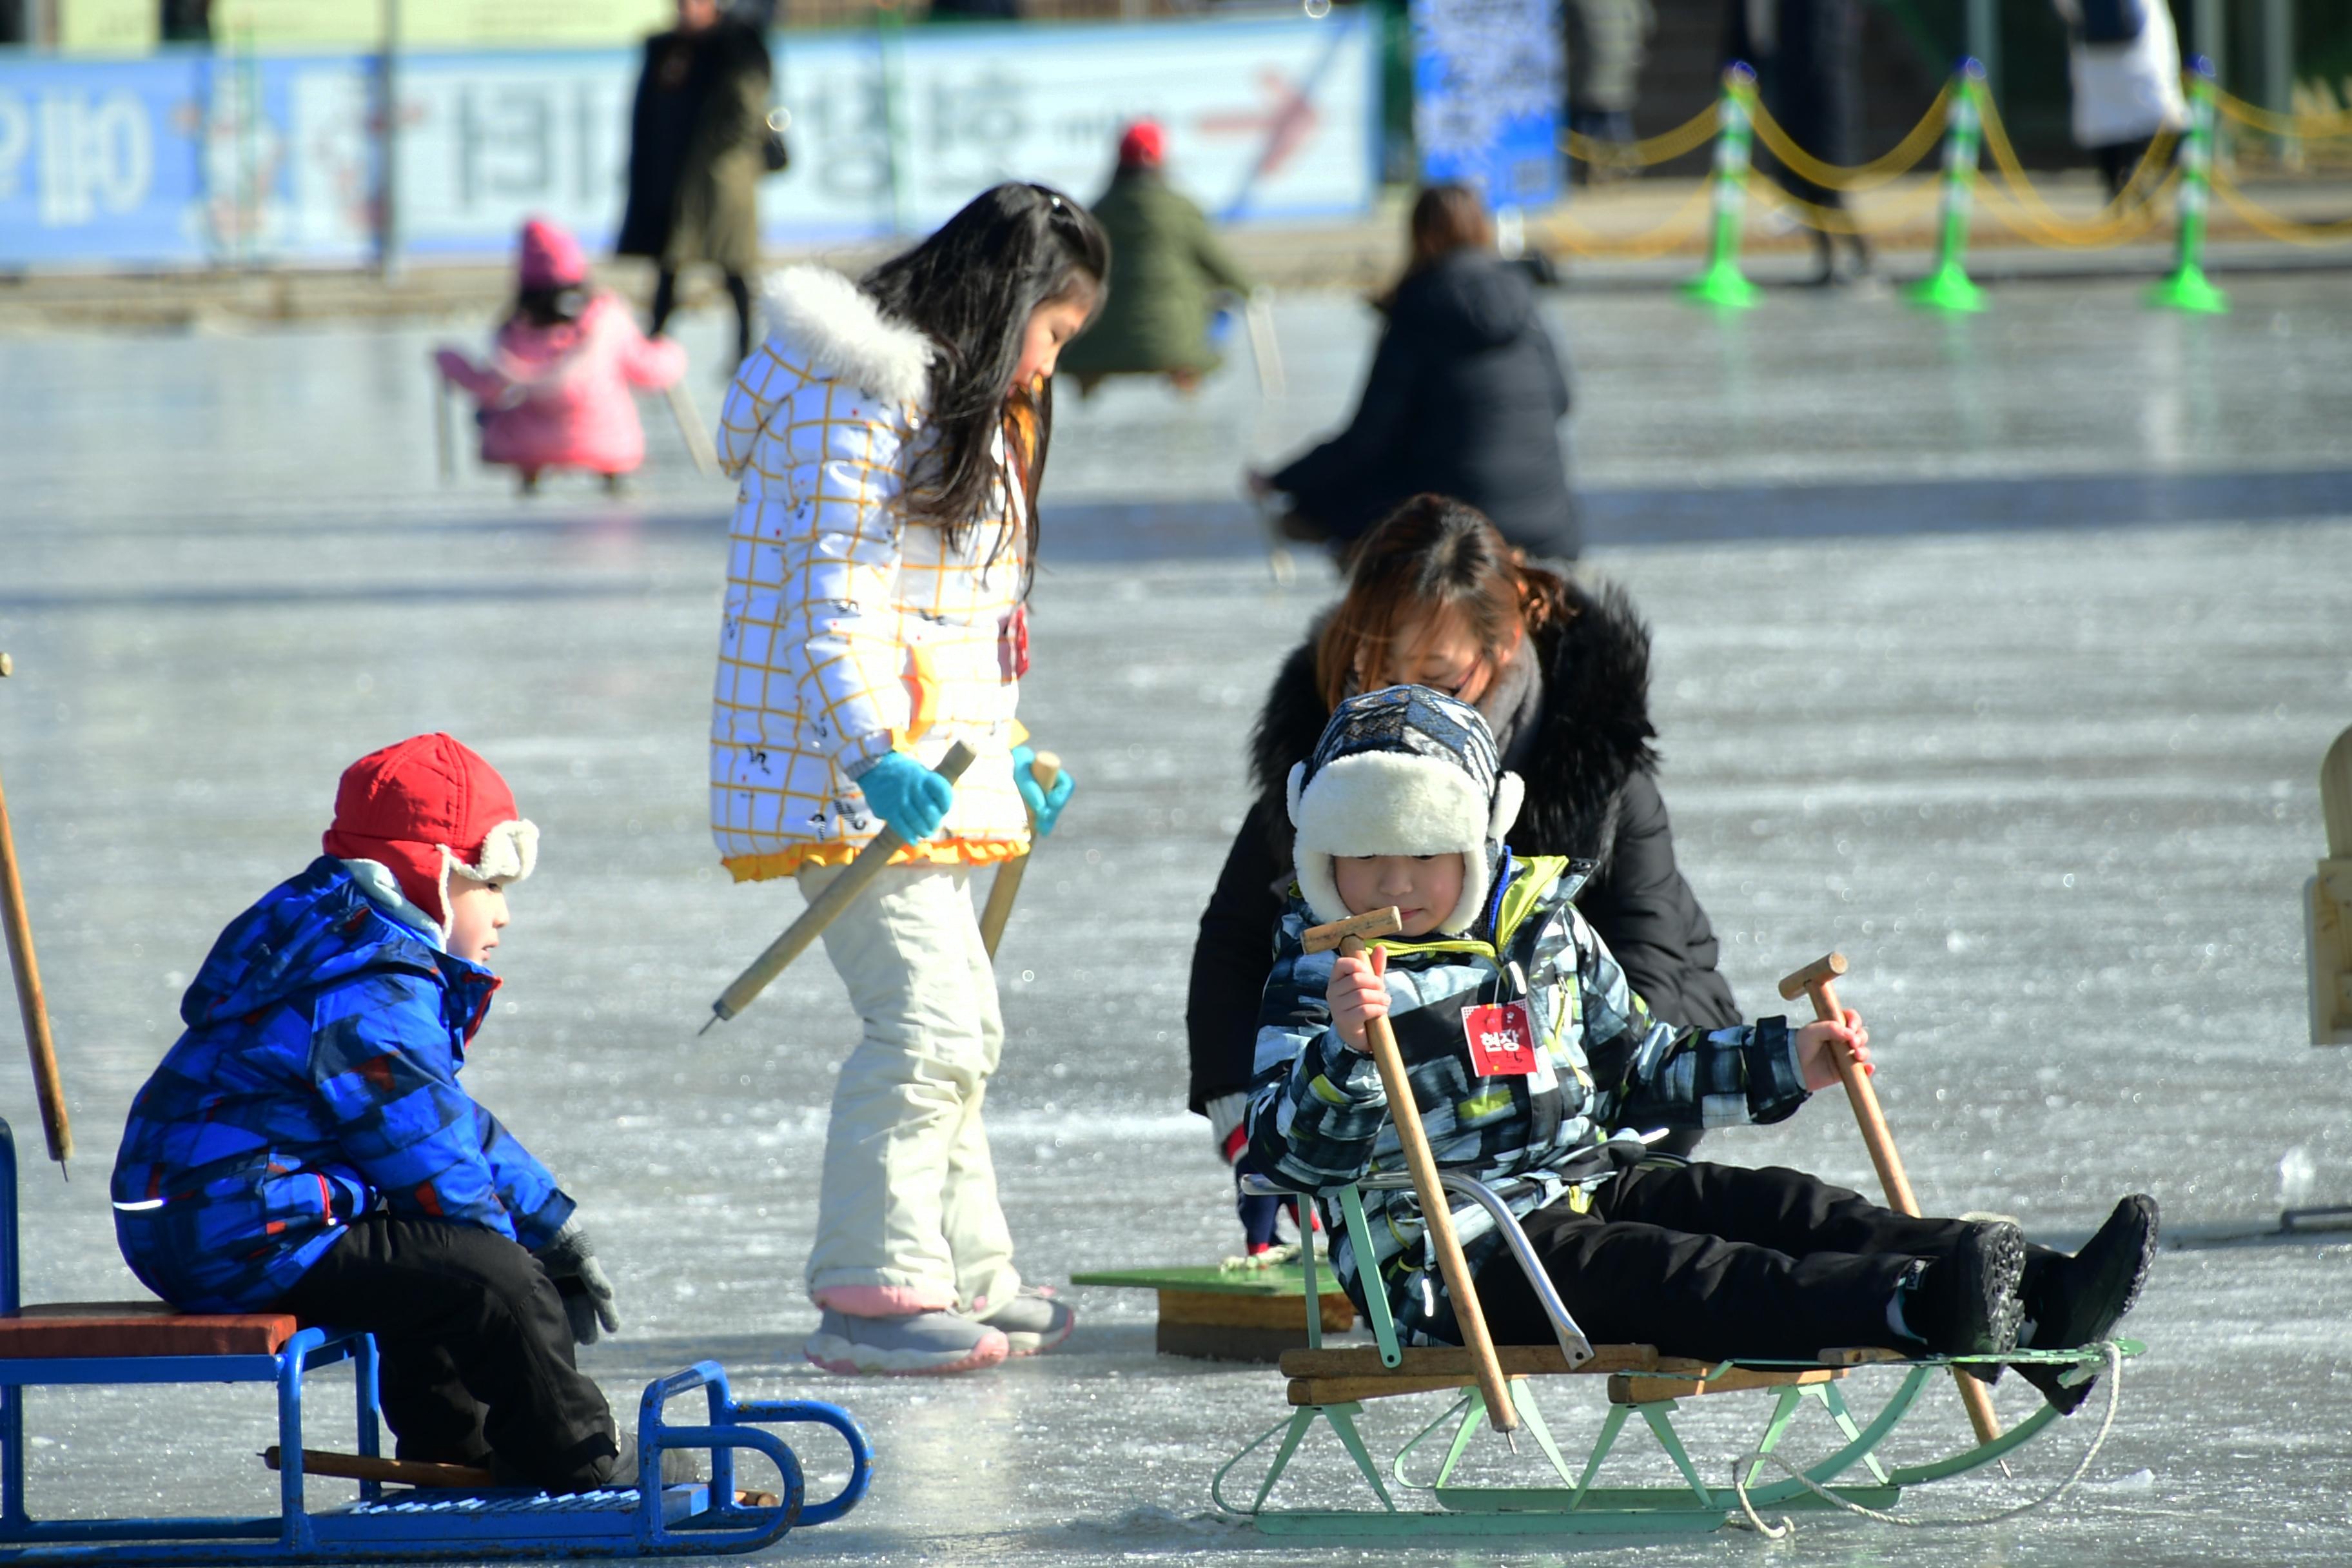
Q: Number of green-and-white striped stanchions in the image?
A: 3